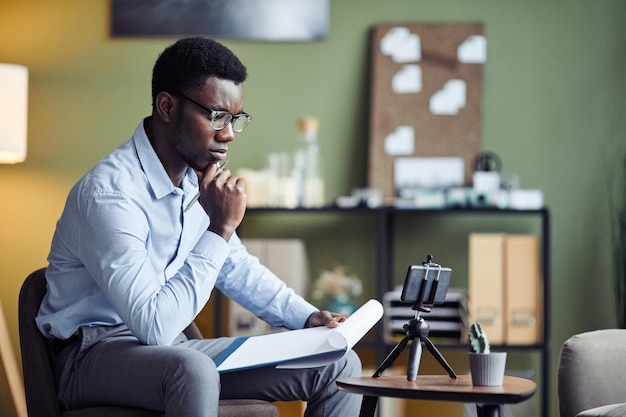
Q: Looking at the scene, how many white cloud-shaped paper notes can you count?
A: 5